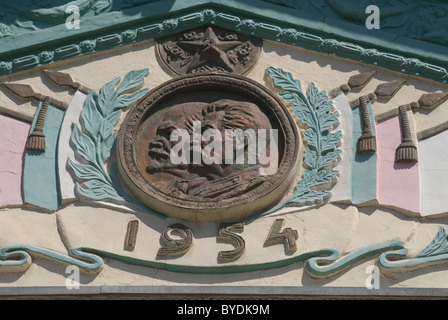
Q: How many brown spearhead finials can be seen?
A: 5